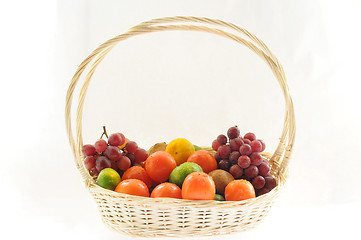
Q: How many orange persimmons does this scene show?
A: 7